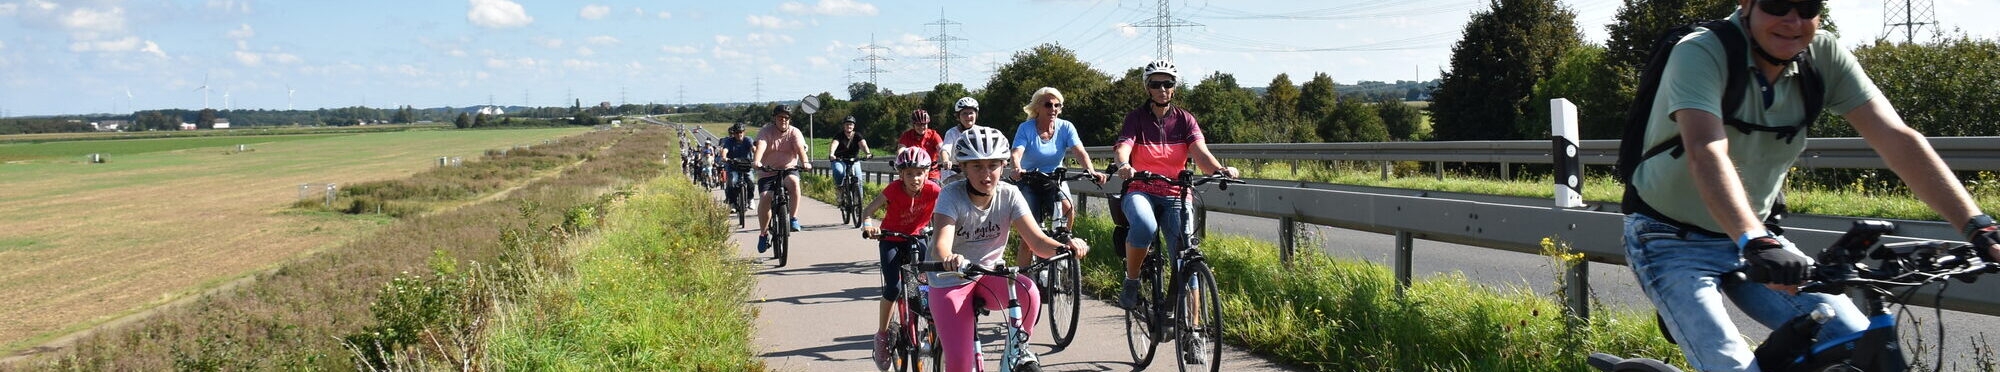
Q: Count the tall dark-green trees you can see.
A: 2